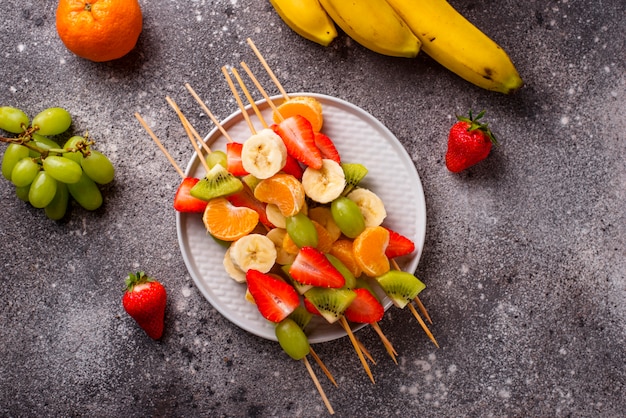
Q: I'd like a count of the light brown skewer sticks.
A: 8